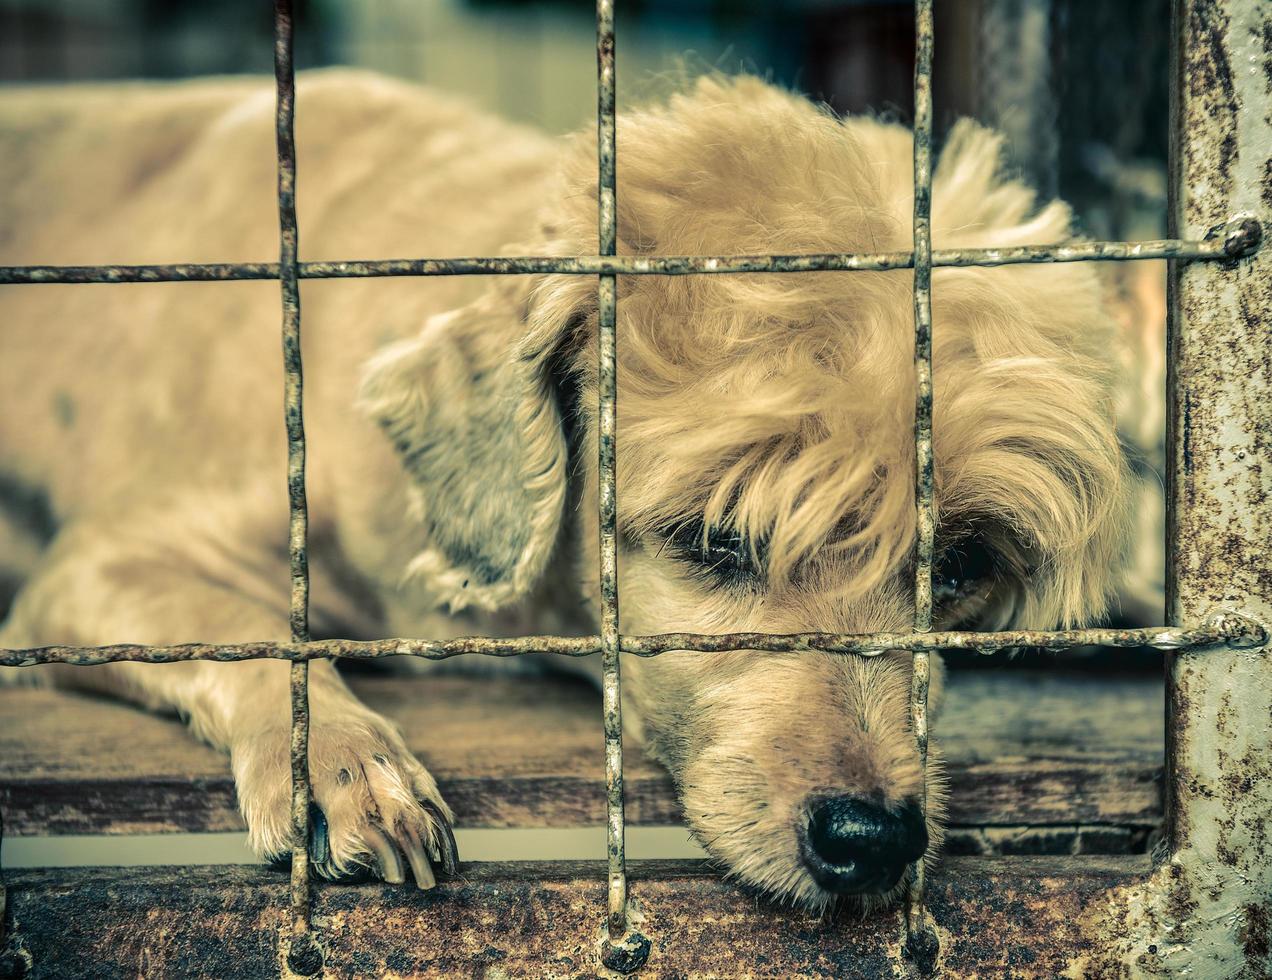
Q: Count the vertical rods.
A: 3